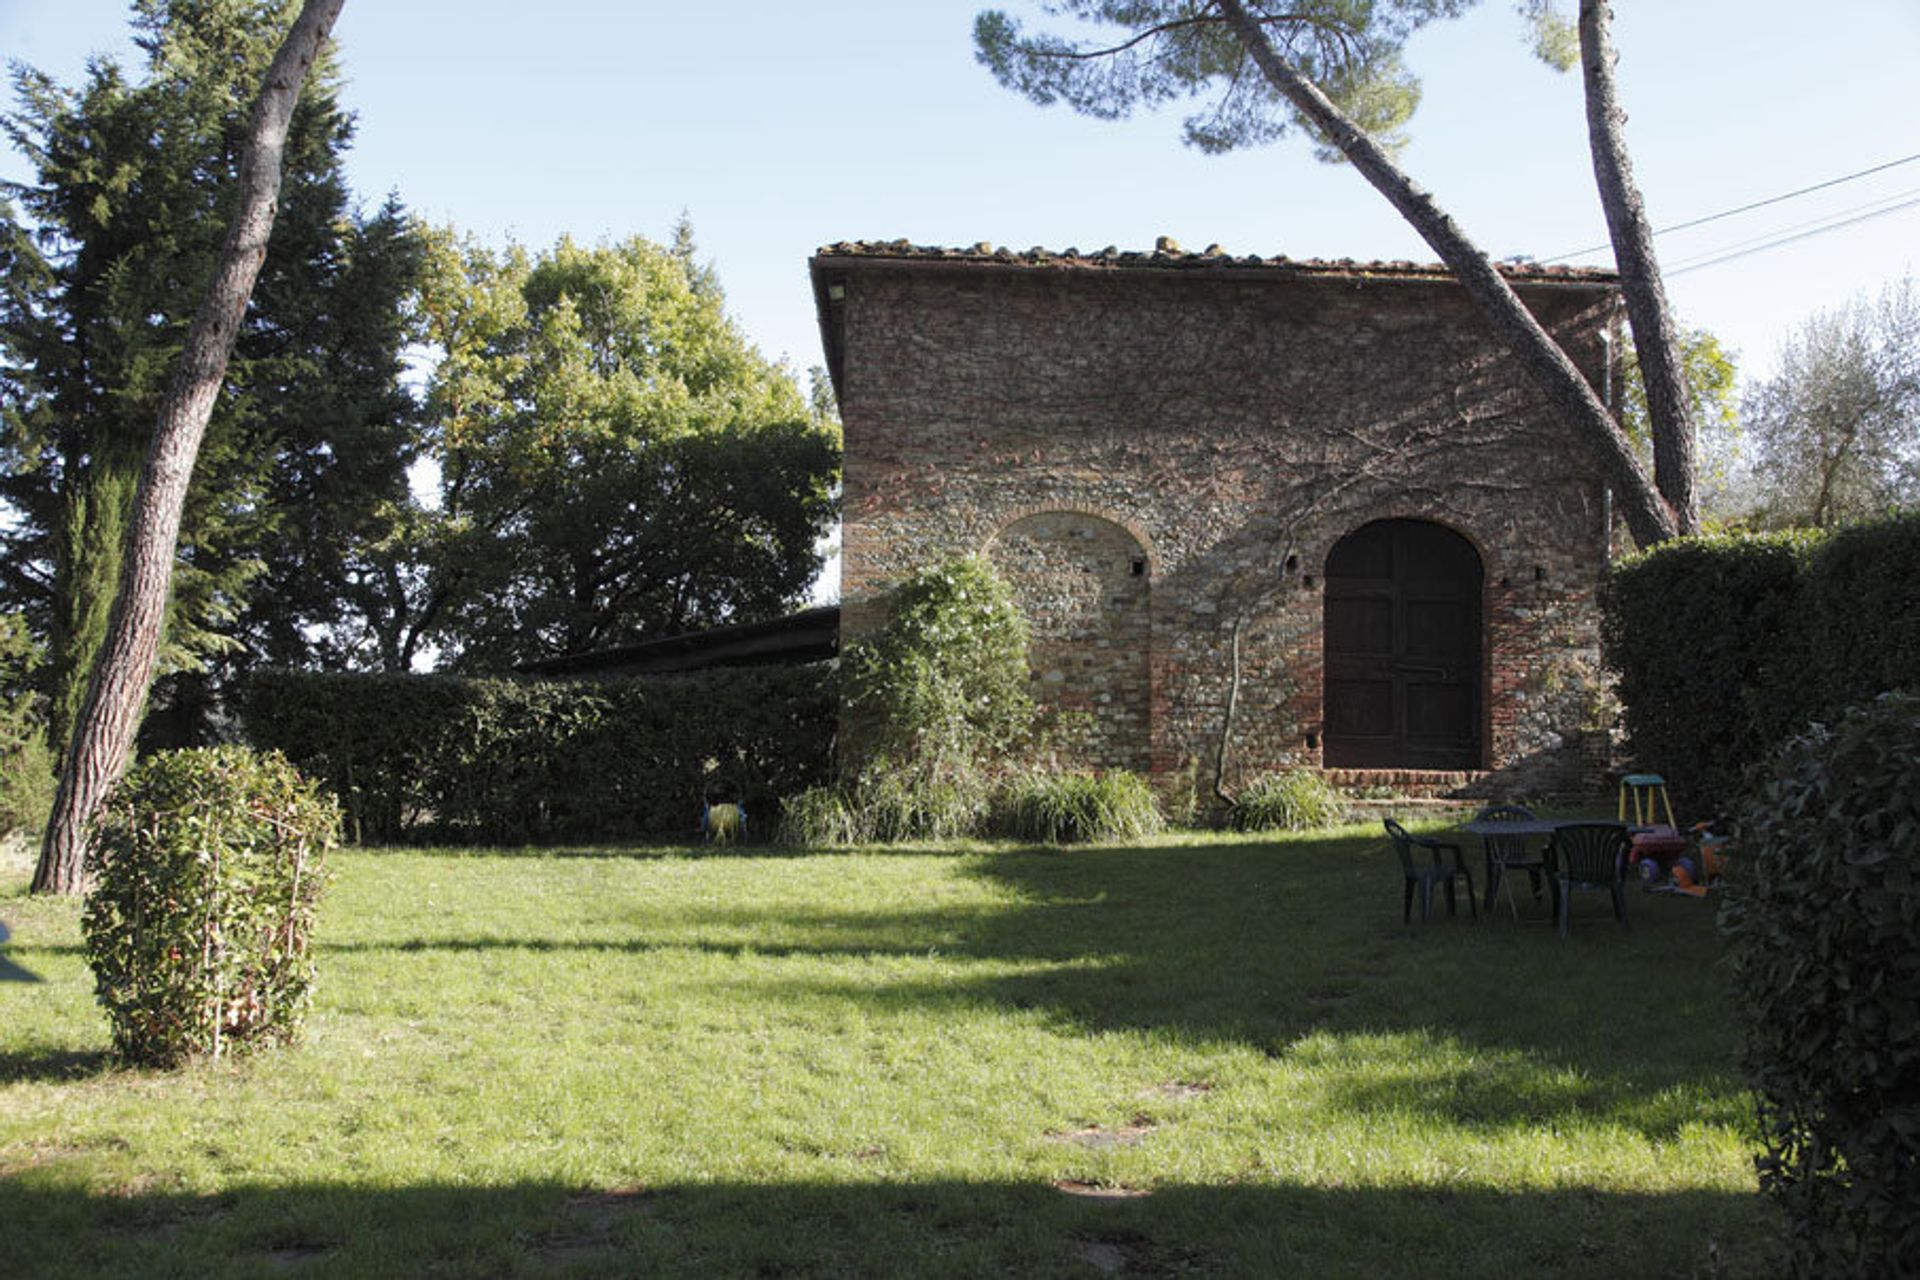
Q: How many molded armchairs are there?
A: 3